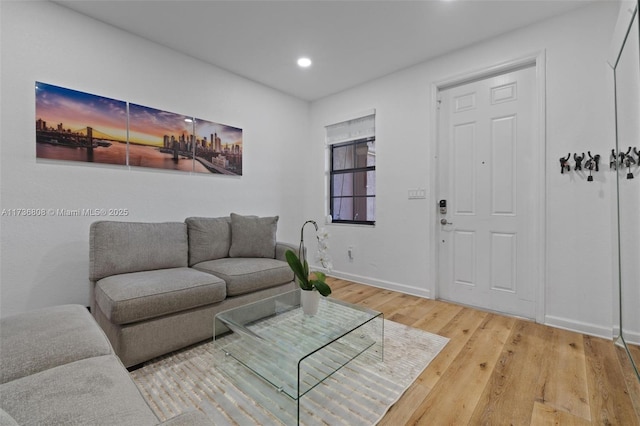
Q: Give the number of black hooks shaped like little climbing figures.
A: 3